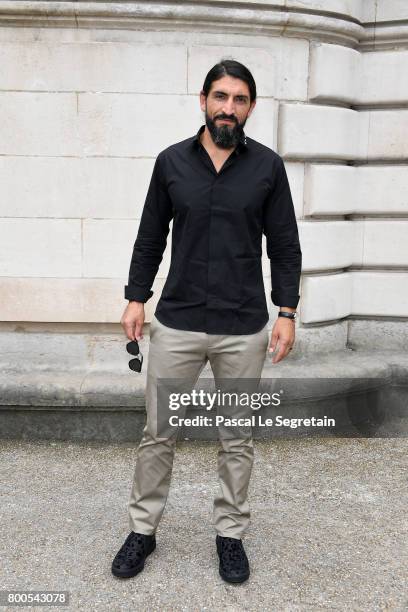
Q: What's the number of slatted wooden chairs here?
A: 0